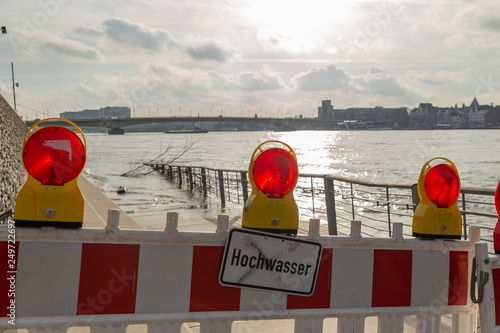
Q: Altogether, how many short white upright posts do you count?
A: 7